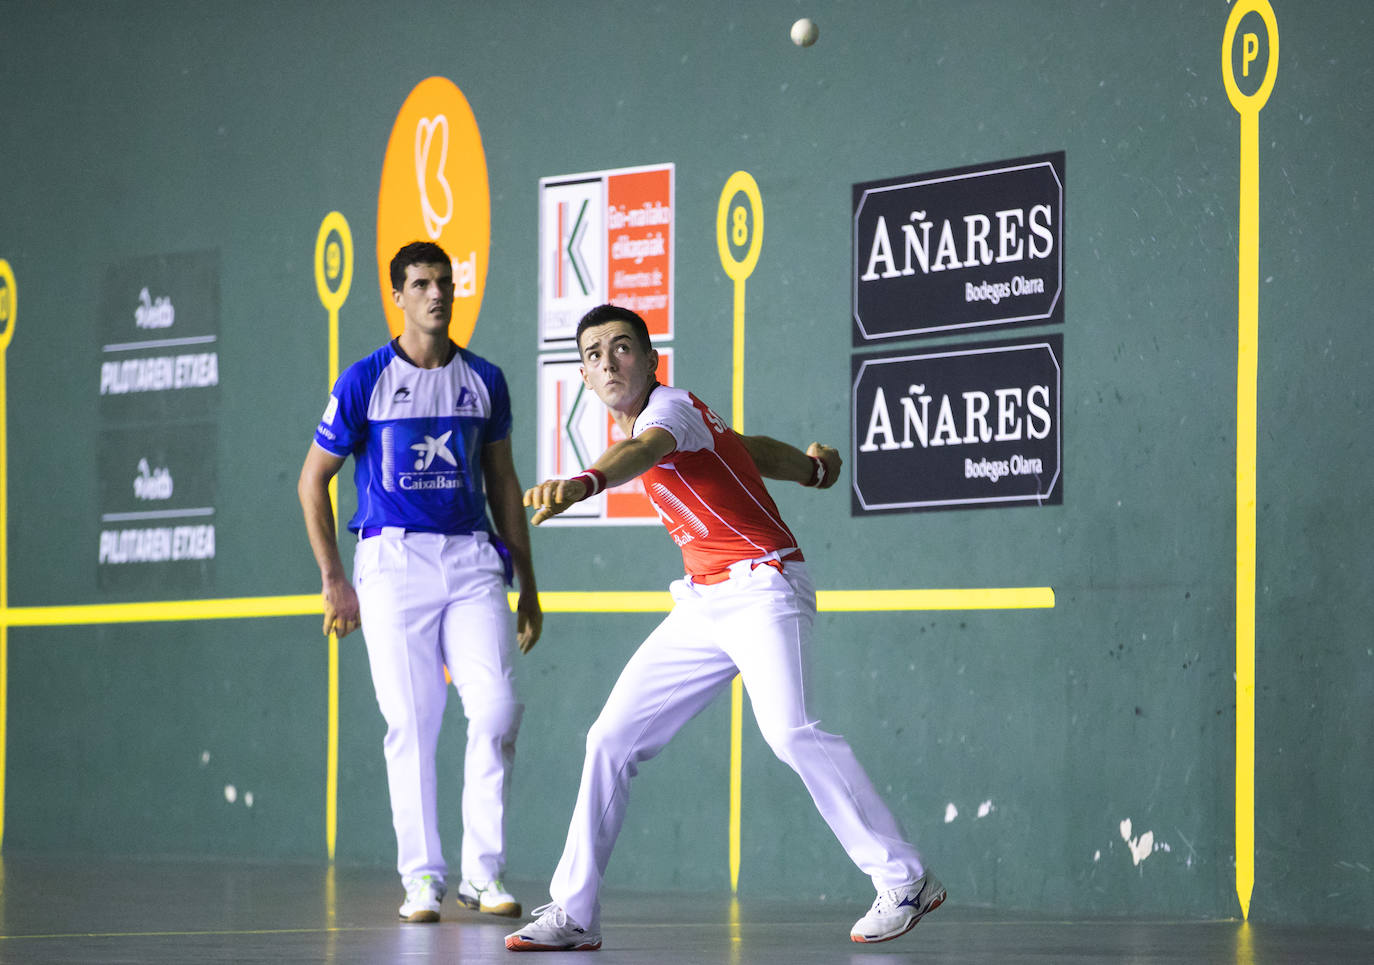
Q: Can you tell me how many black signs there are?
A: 2